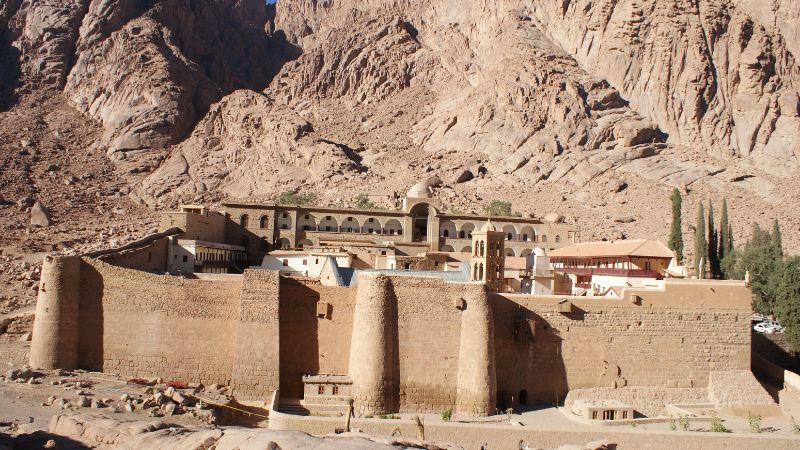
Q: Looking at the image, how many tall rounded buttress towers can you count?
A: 3